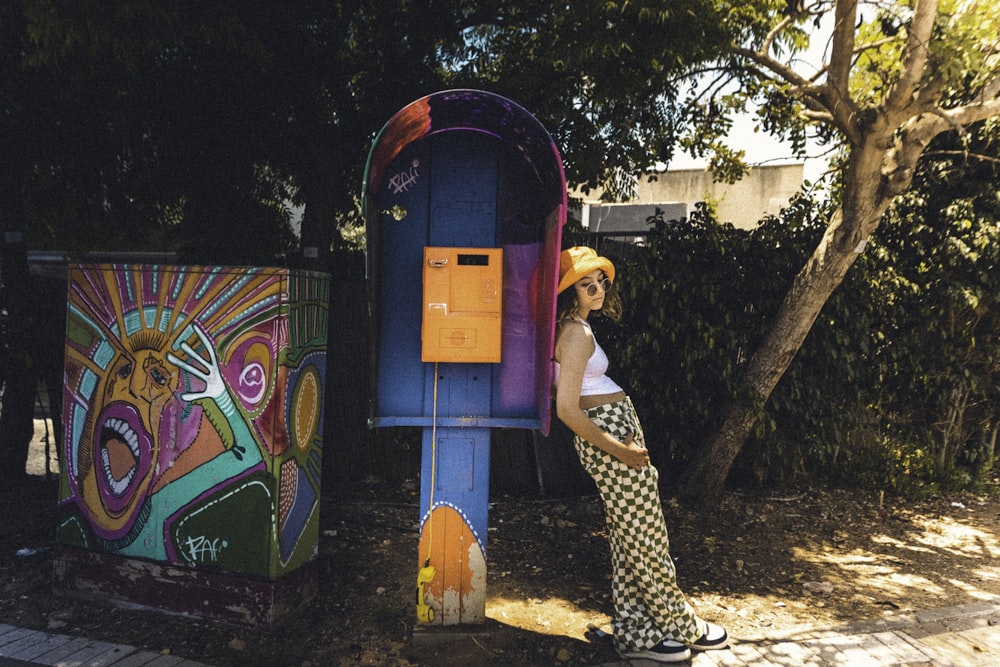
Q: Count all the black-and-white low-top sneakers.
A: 2